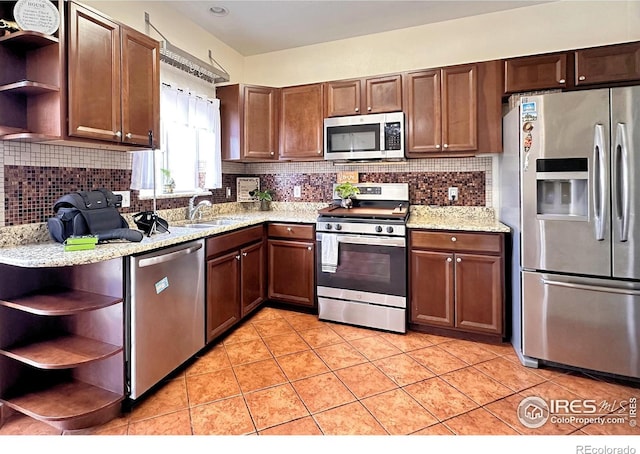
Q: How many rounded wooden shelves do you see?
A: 6